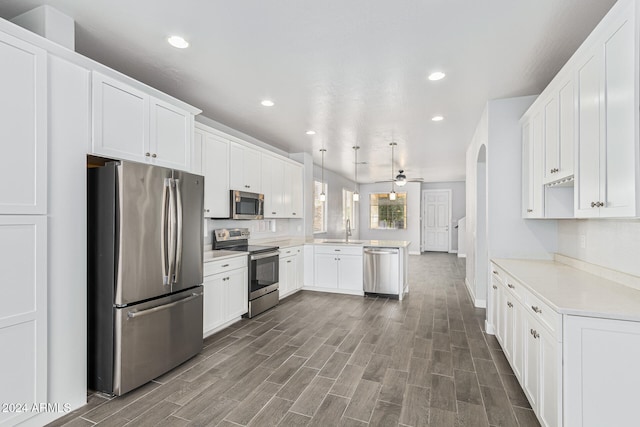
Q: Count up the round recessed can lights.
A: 5